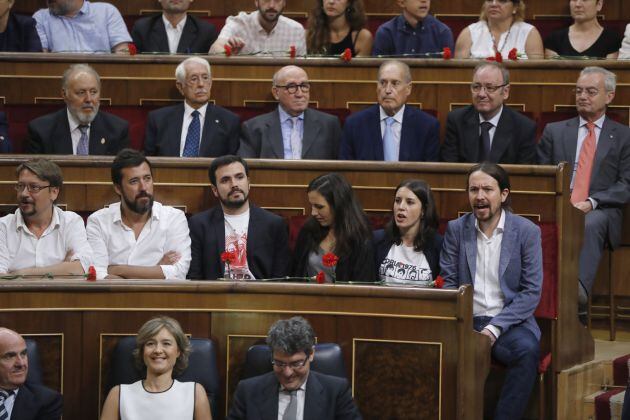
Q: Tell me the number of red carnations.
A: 12